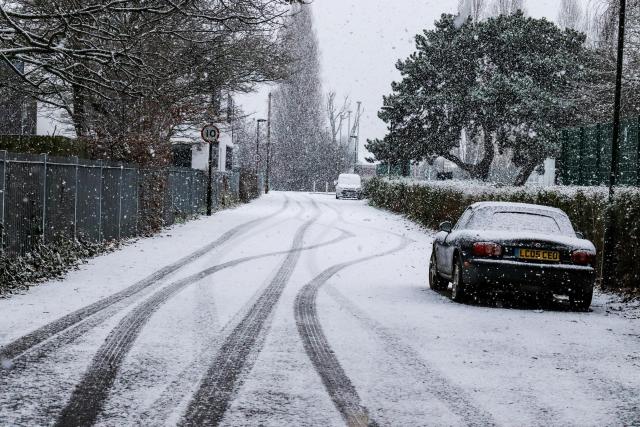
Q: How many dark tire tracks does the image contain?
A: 4